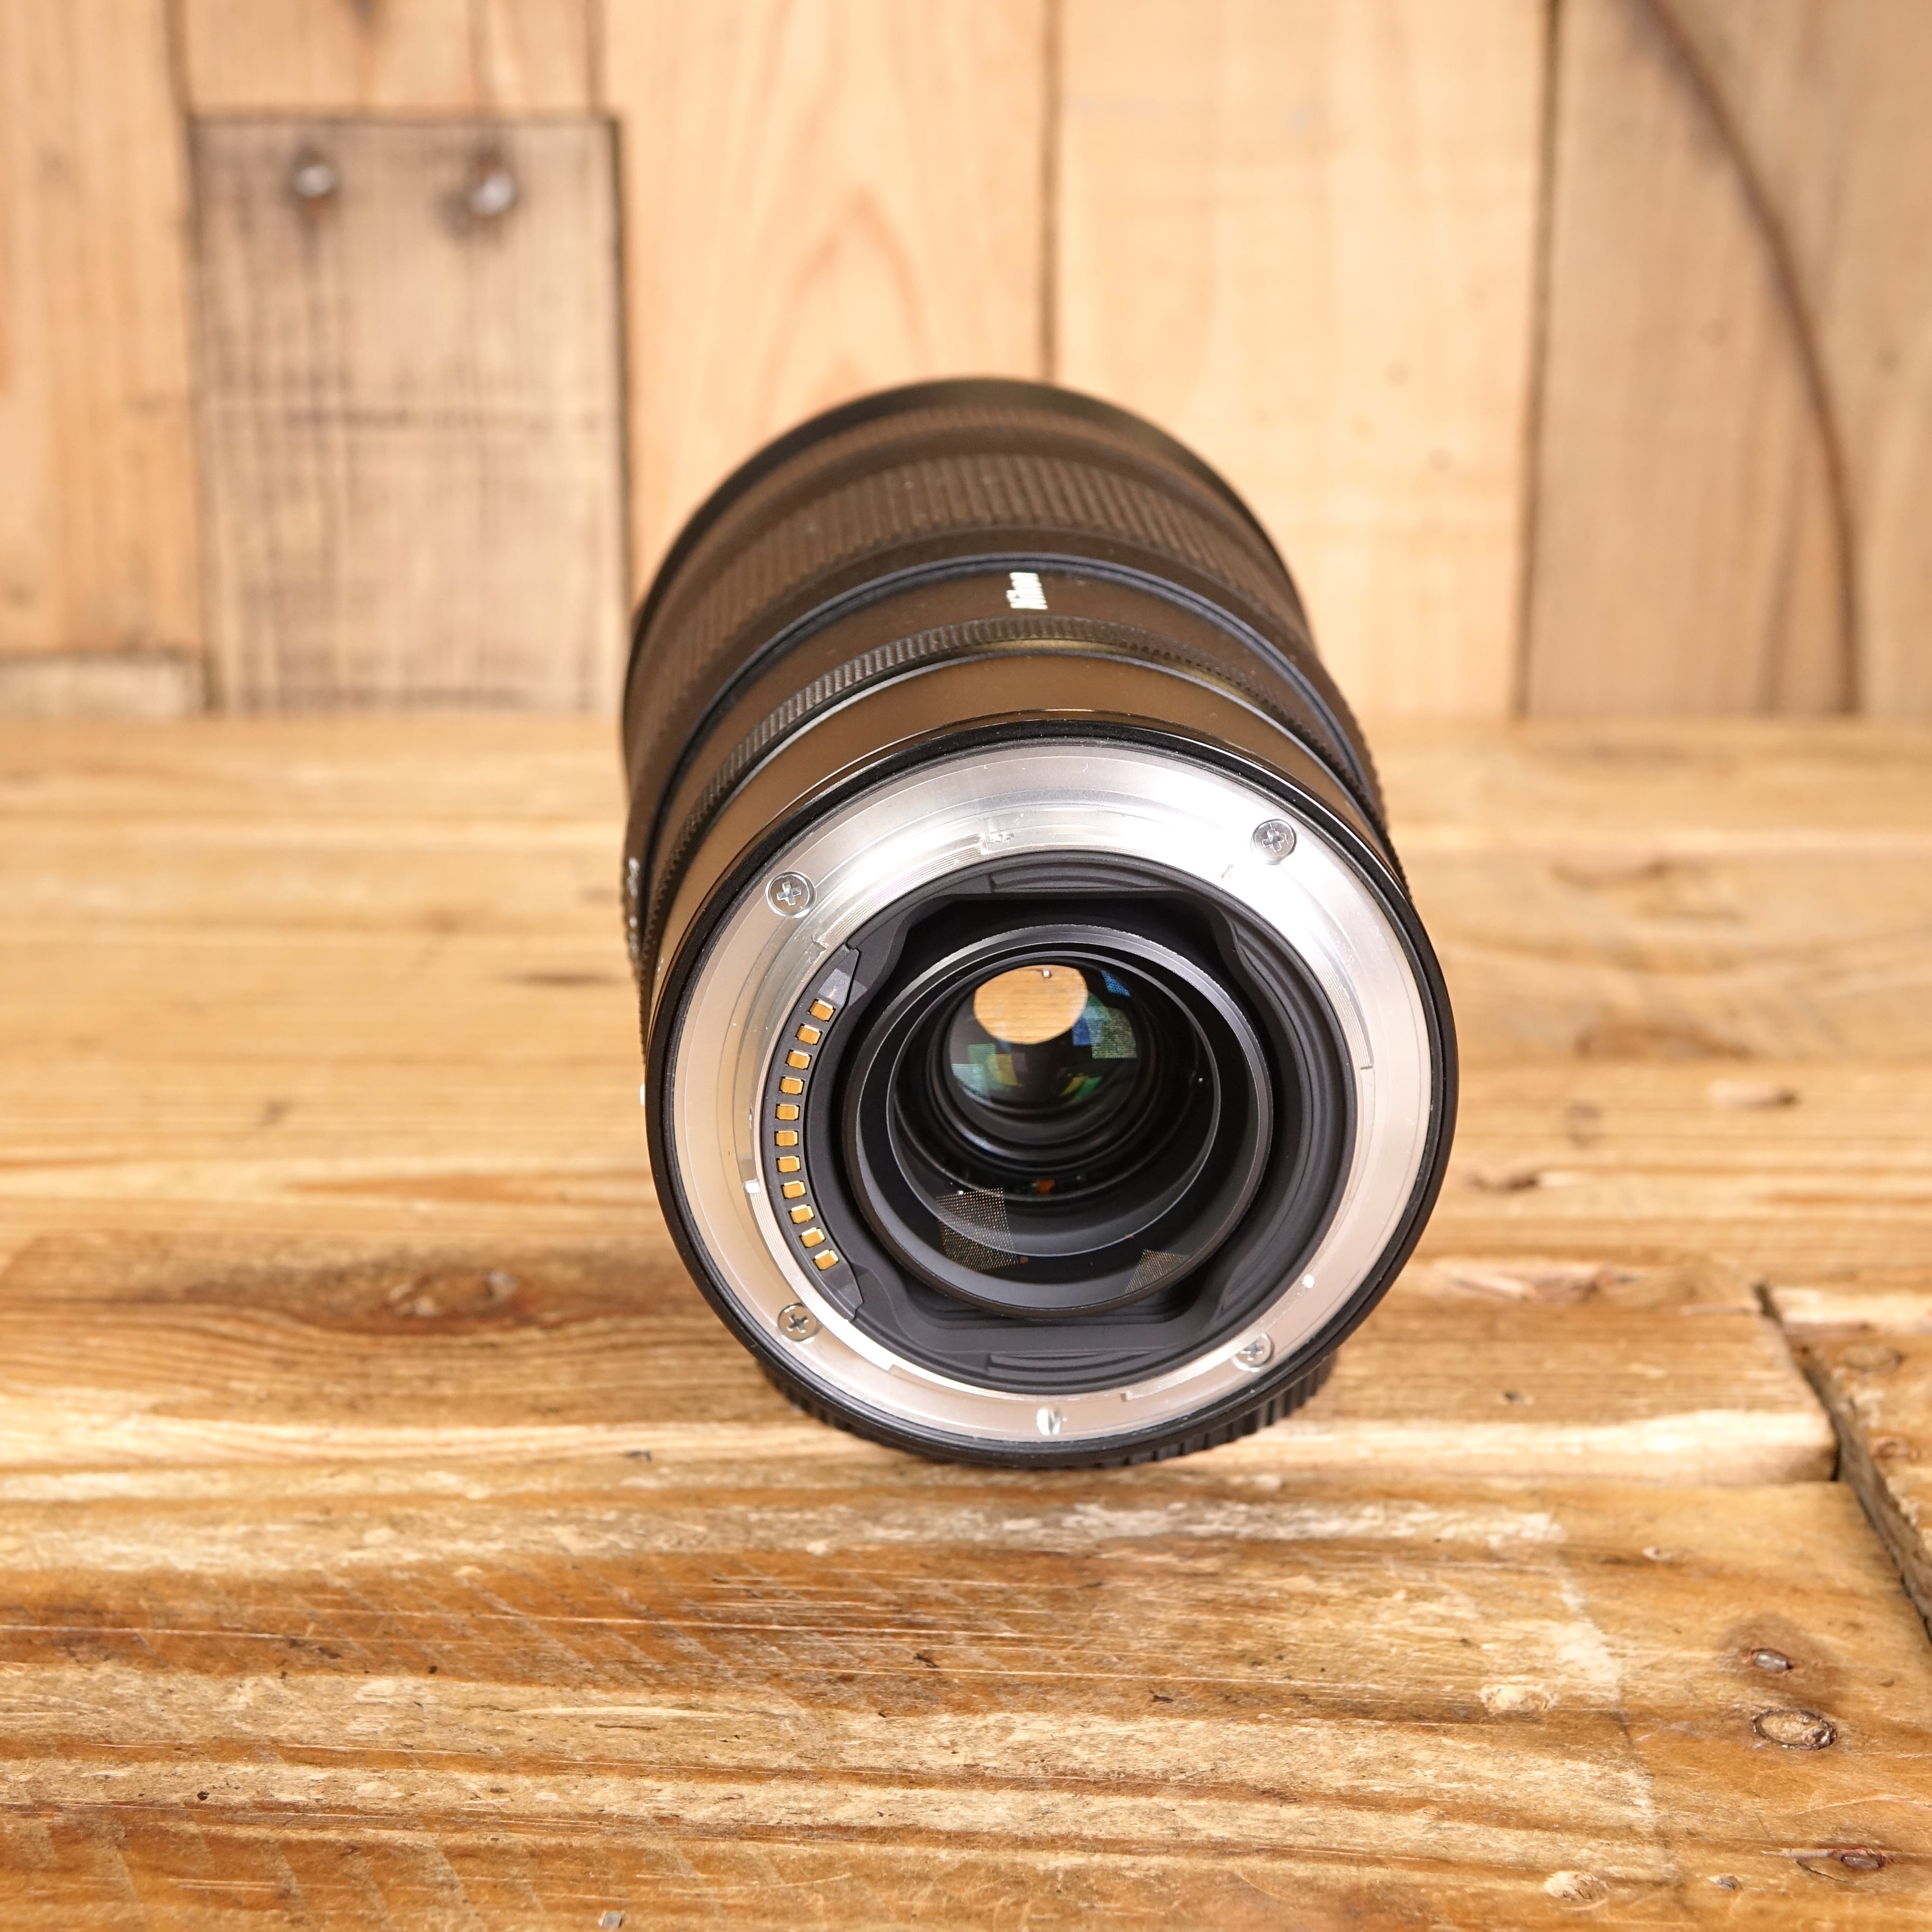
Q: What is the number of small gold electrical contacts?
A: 11